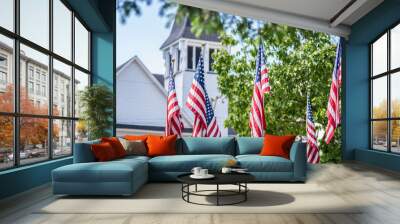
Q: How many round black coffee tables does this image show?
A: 1